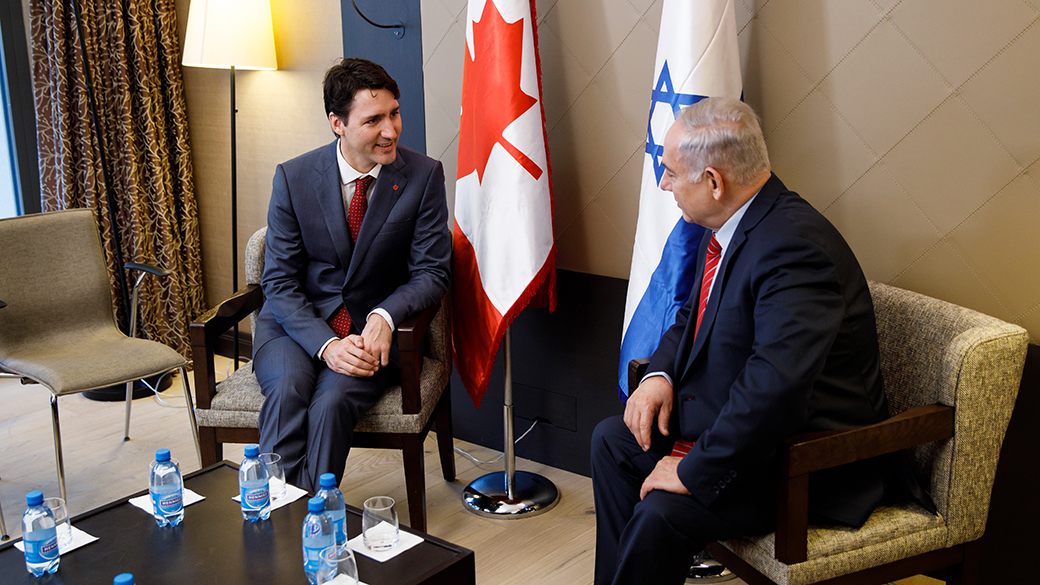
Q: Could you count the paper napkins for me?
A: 5